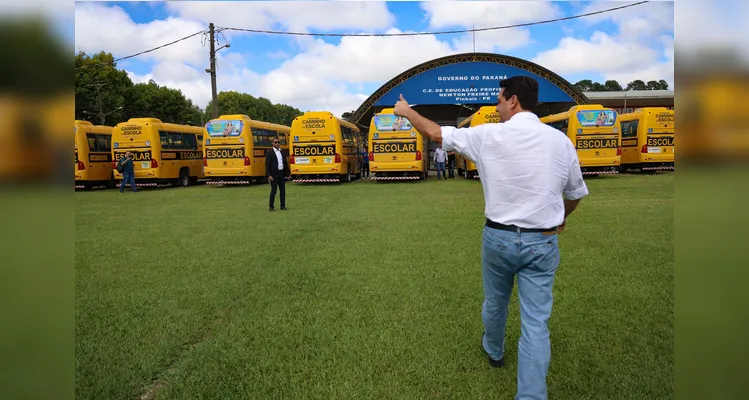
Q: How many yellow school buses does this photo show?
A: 8